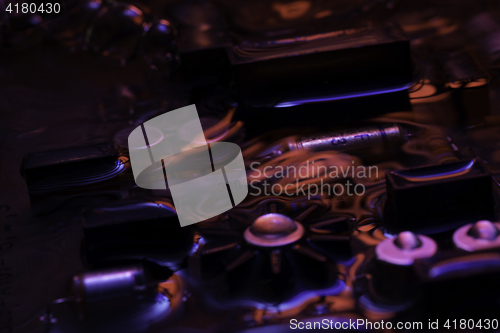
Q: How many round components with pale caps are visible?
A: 3